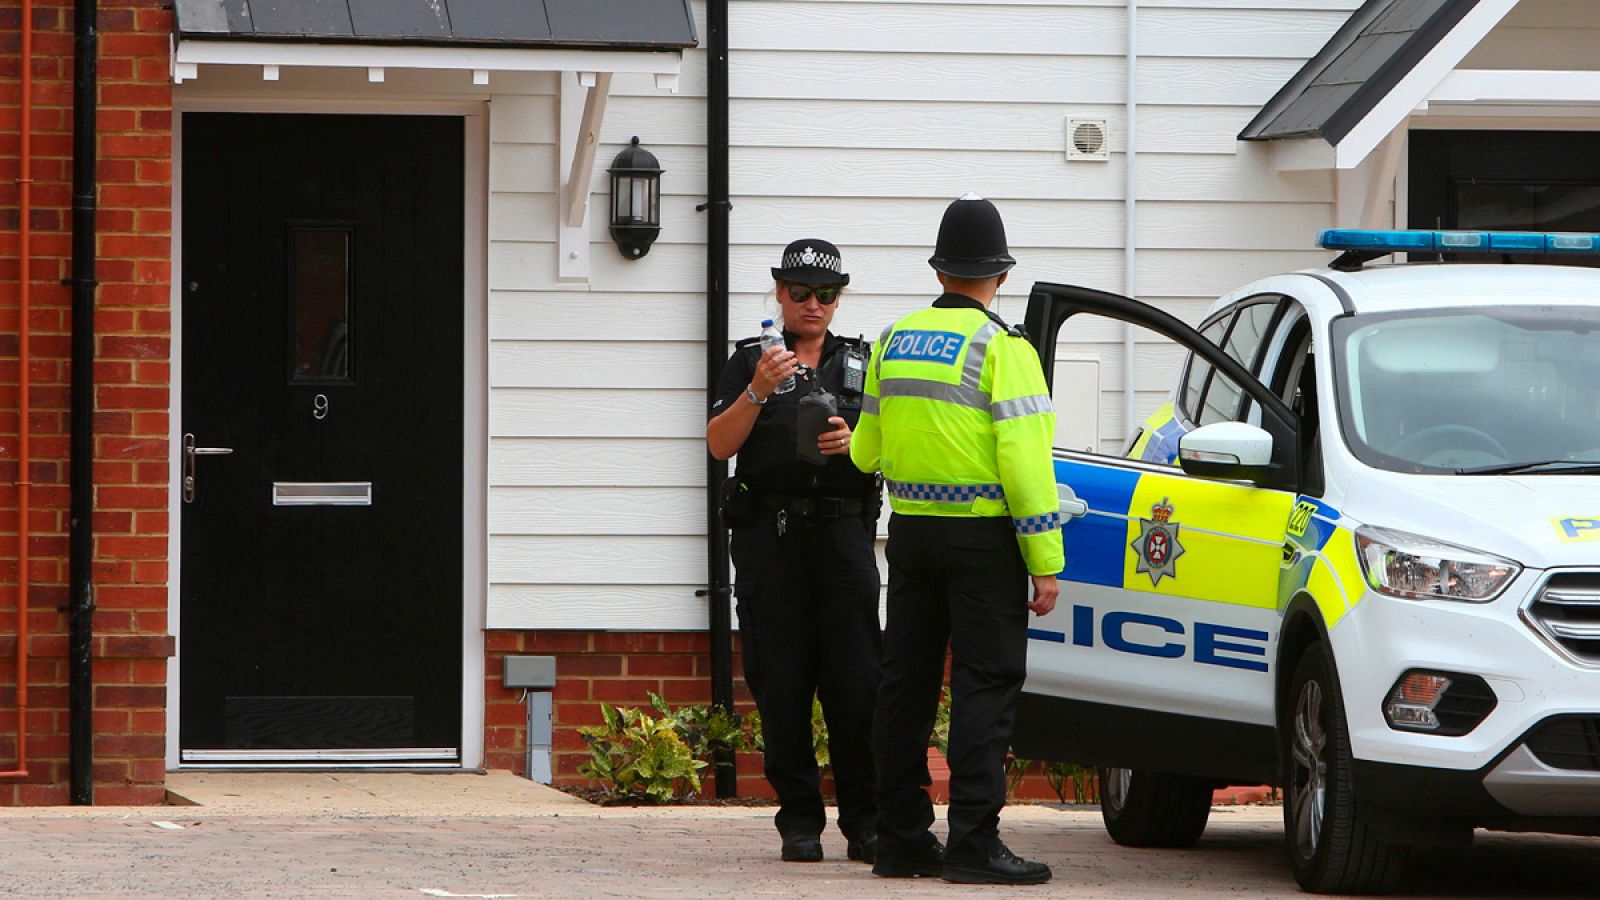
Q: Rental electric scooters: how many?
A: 0